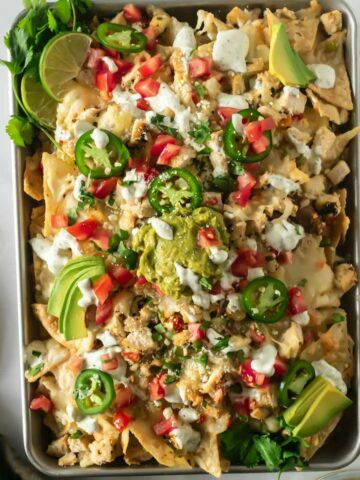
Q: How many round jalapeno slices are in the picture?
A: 7